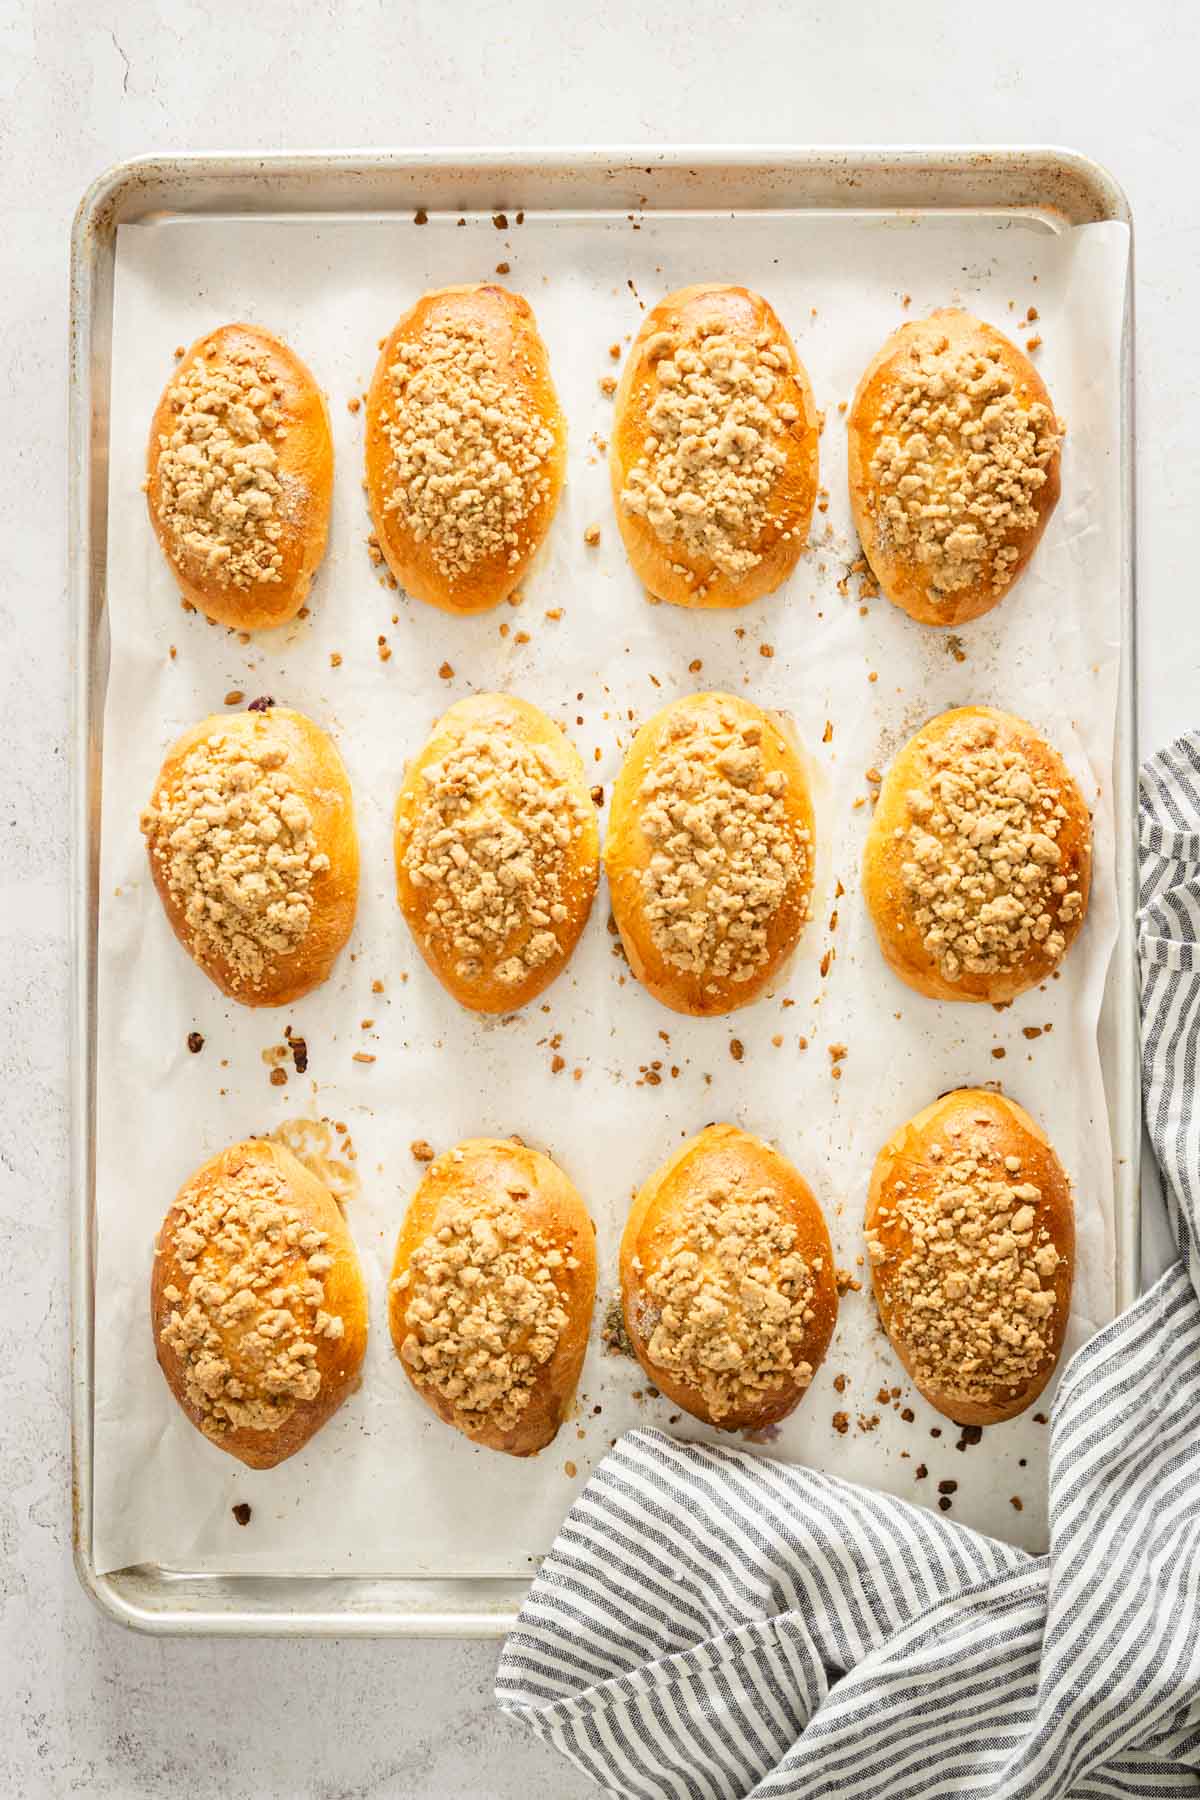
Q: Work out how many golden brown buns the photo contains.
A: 12